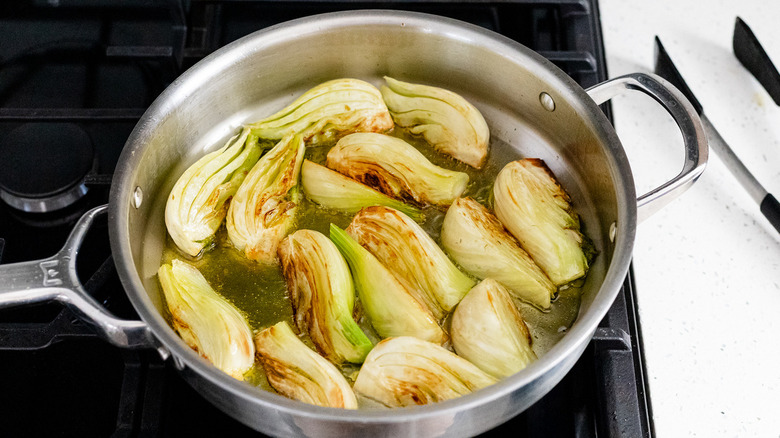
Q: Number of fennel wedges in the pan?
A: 15